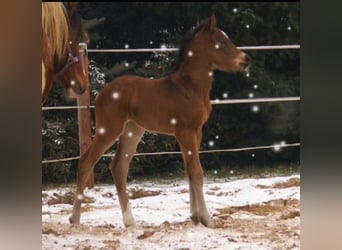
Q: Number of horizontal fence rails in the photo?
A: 3